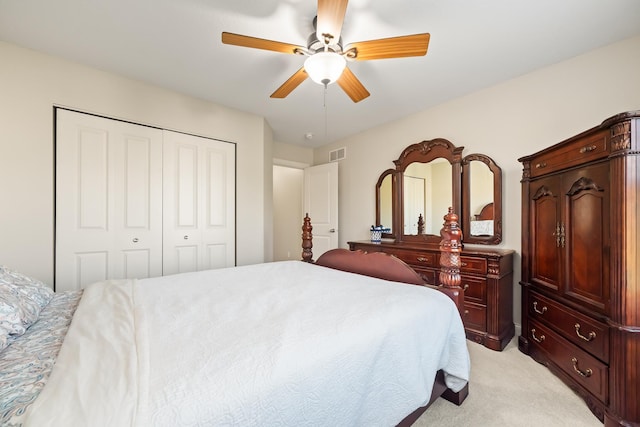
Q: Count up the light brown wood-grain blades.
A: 5